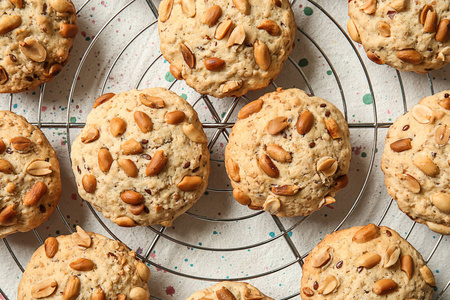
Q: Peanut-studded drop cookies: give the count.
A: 10